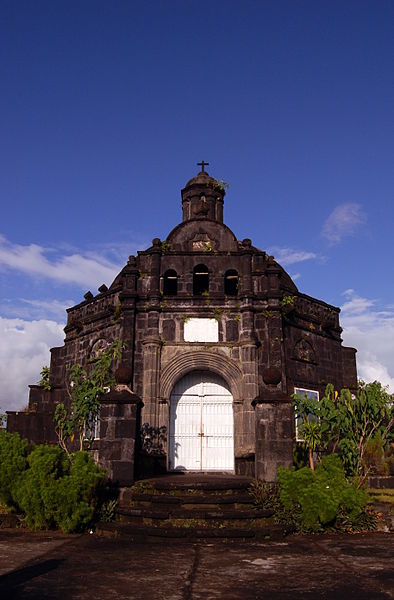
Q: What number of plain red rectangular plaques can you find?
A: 0